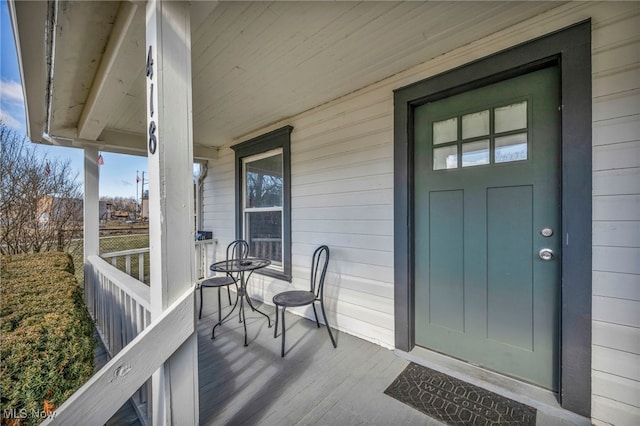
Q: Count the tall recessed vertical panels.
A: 2